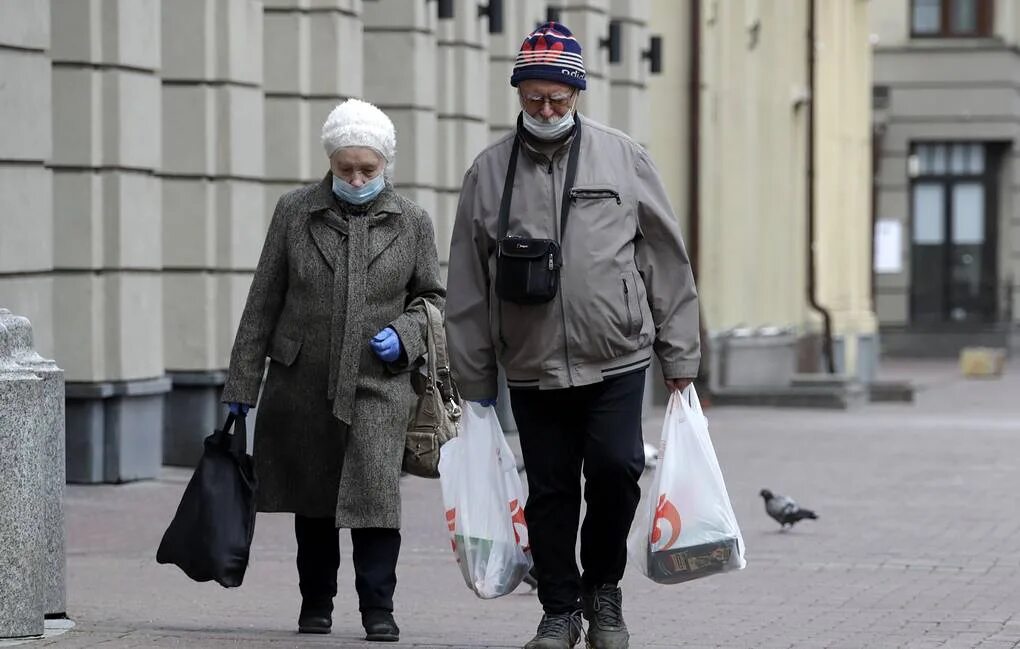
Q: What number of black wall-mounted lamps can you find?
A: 5